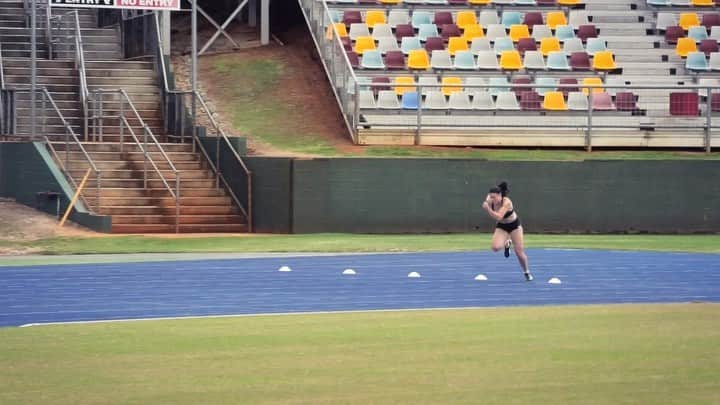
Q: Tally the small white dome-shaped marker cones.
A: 5